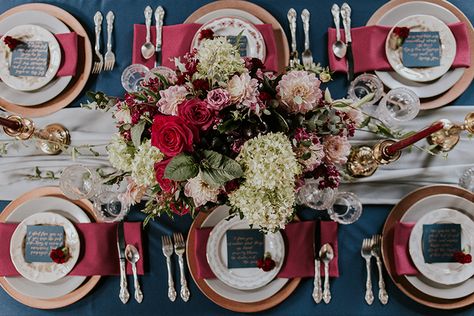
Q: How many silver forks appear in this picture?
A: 8